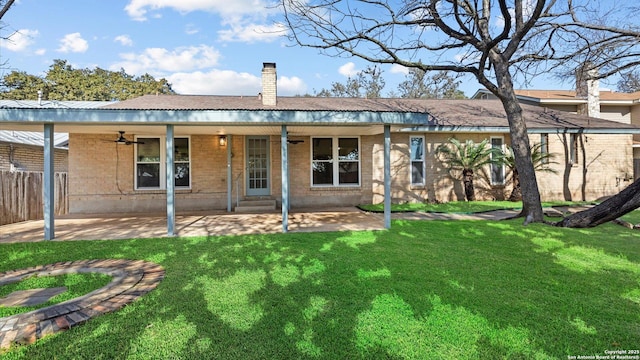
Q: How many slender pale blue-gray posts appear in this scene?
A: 5